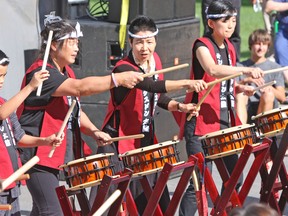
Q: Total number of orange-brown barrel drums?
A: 4